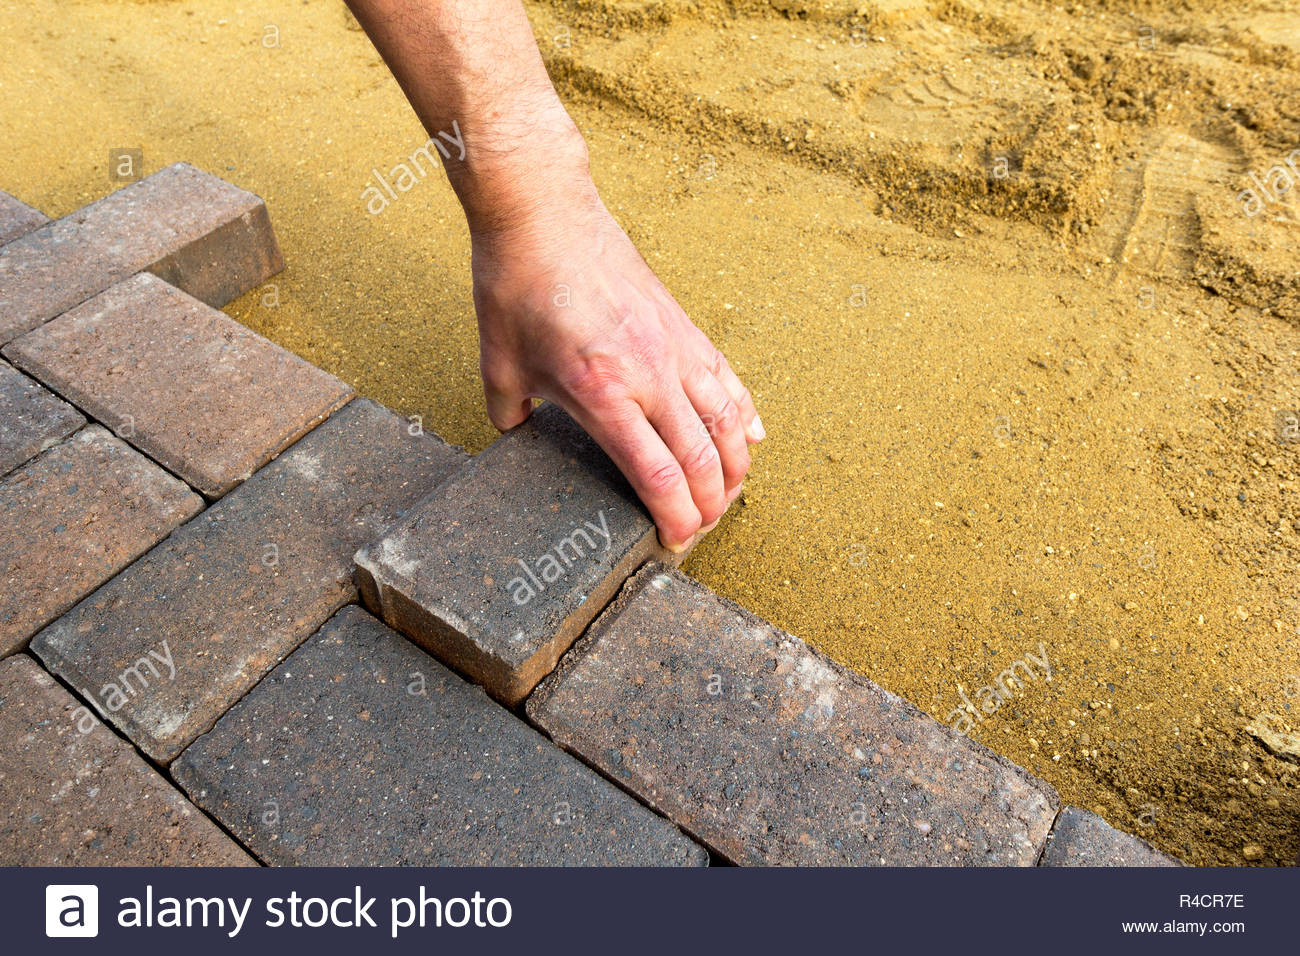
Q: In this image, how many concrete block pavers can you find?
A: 11